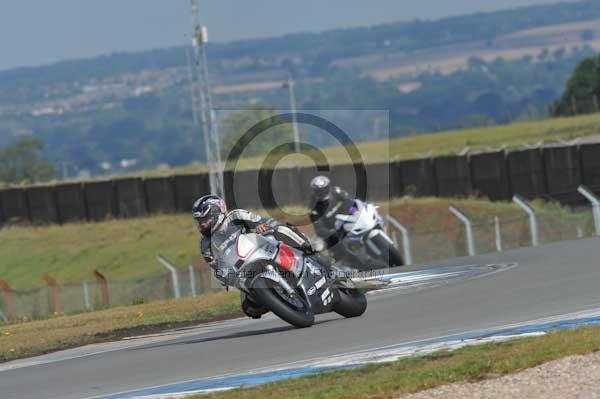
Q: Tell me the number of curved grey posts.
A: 5